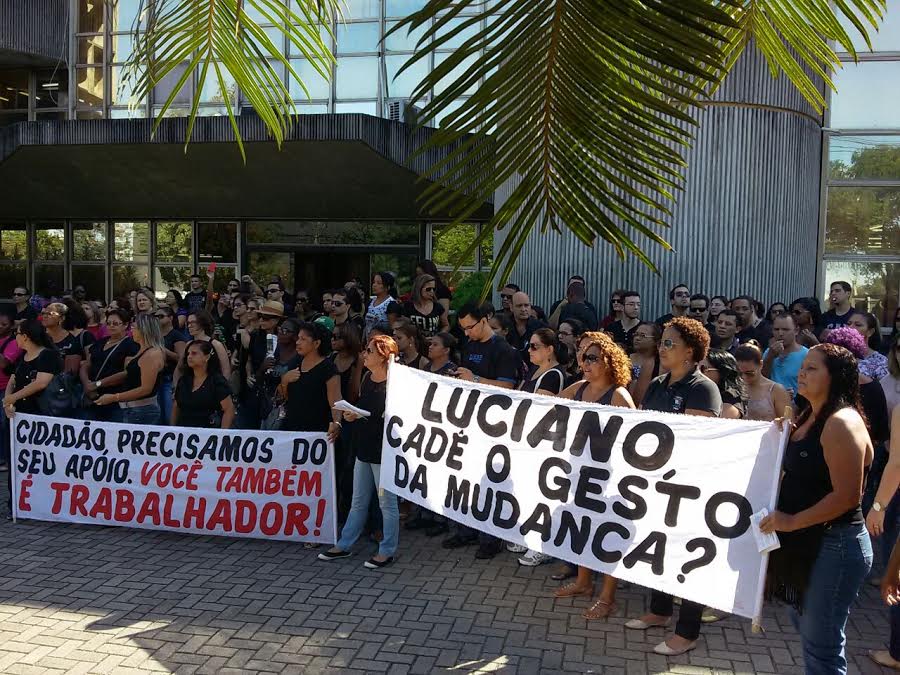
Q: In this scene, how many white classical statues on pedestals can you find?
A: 0